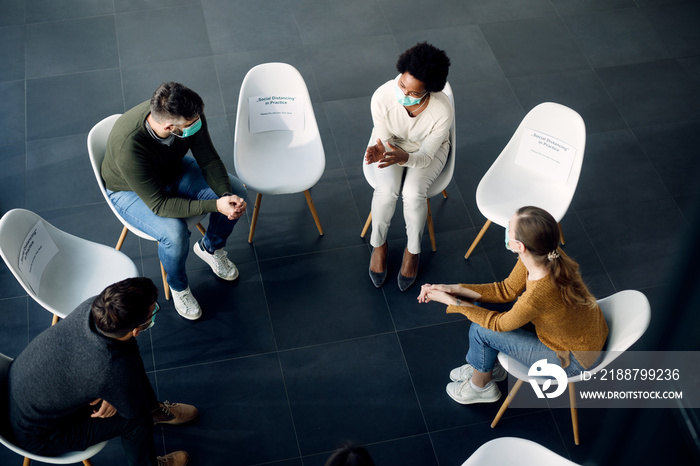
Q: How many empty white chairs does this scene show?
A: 4